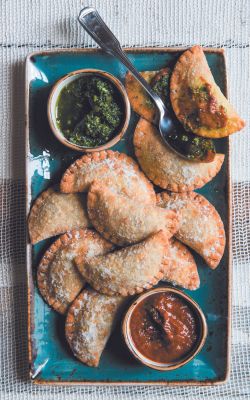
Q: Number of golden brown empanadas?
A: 11